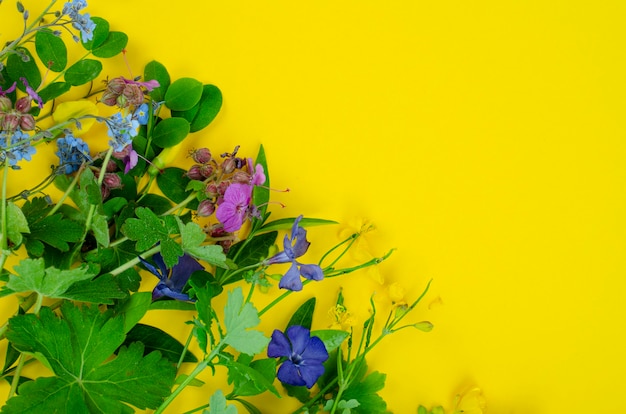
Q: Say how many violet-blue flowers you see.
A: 3